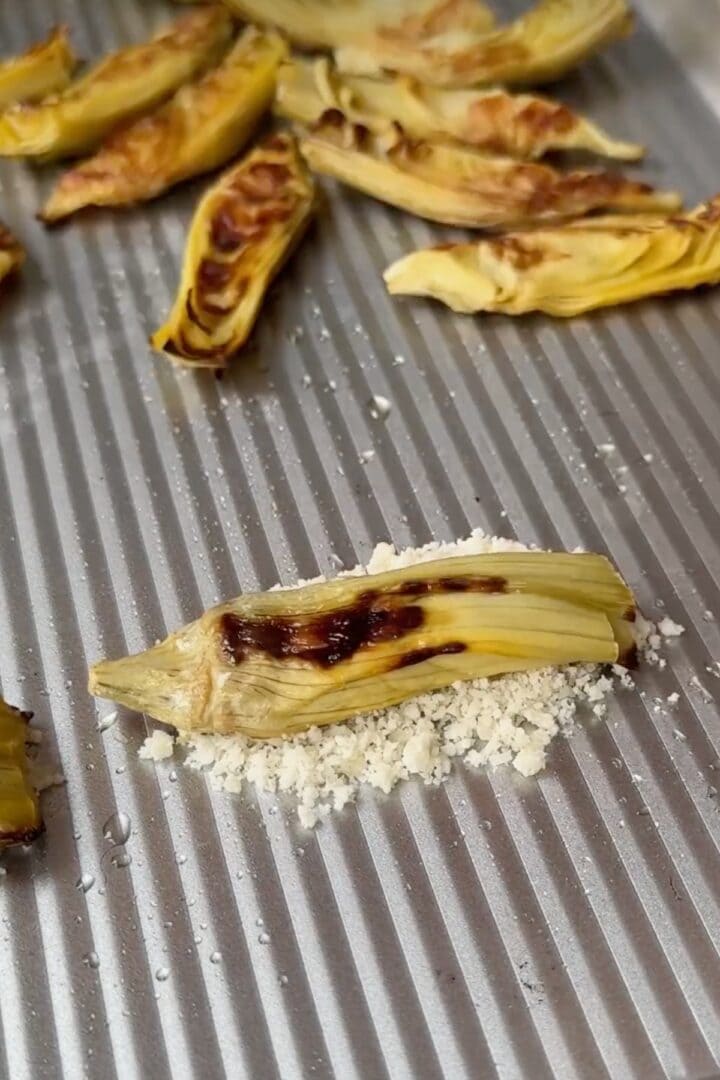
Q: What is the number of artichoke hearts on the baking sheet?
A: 12